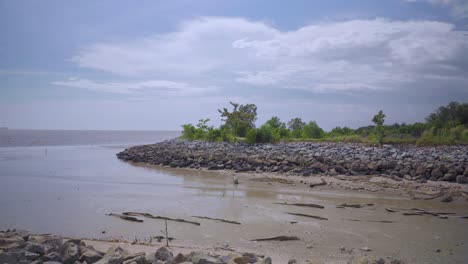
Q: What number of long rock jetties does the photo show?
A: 1